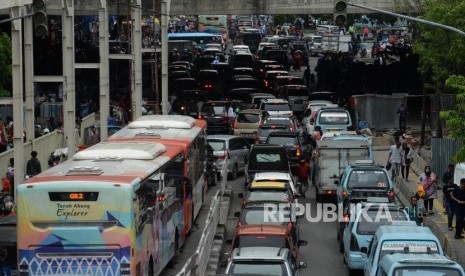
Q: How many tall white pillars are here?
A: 6